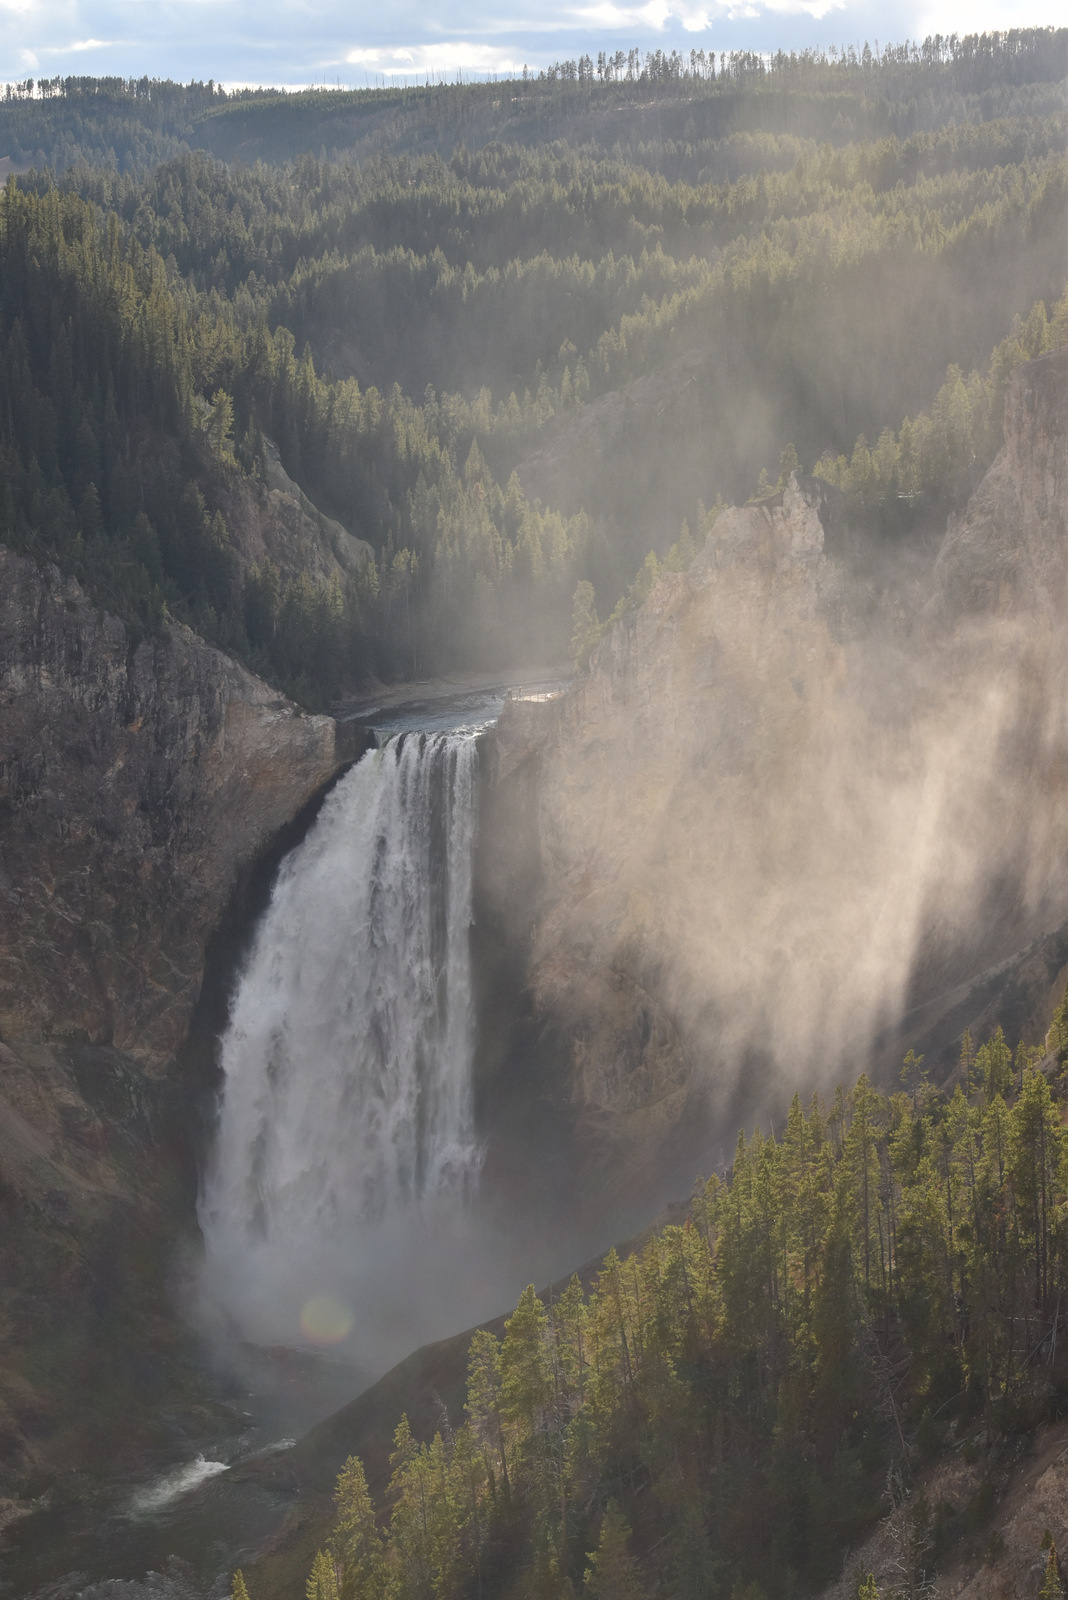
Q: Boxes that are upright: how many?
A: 0